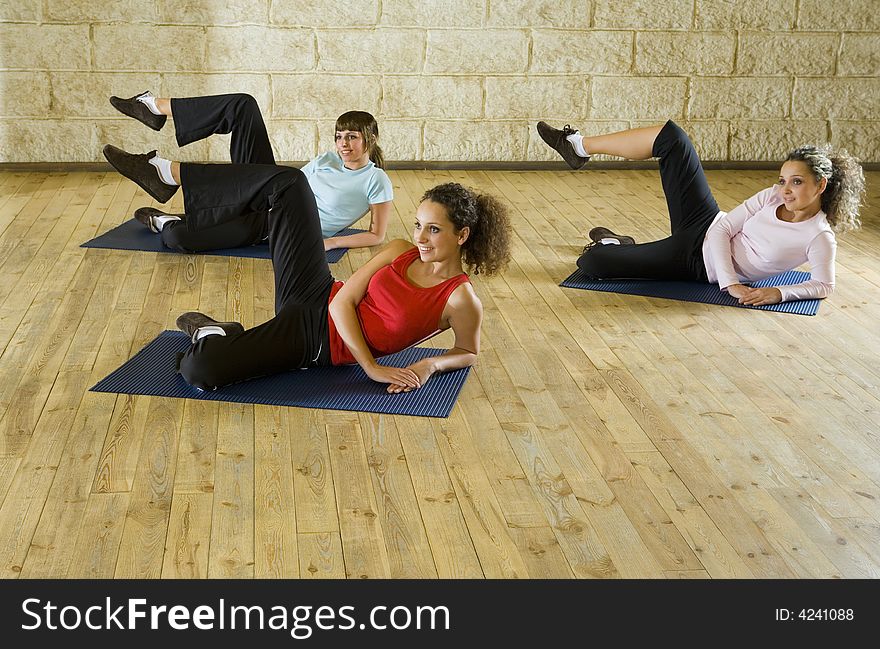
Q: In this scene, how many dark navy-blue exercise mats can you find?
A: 3